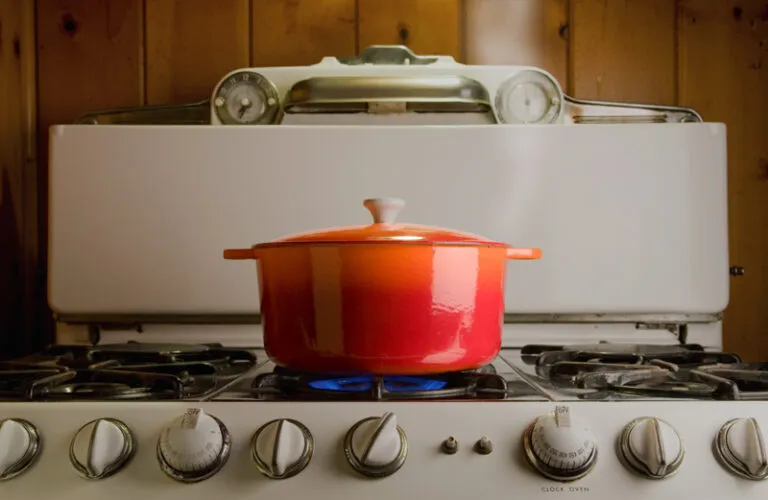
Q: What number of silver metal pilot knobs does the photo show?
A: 2